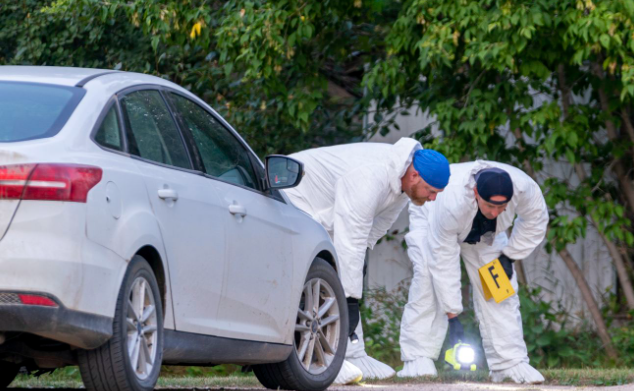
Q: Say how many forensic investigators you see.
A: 2